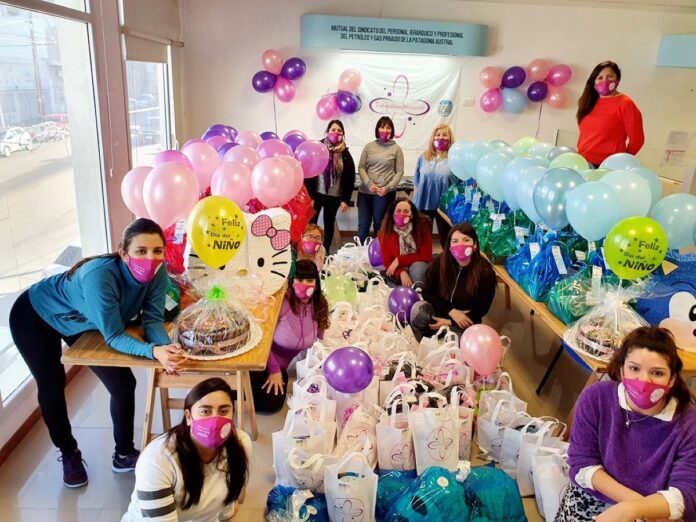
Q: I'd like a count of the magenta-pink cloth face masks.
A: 11